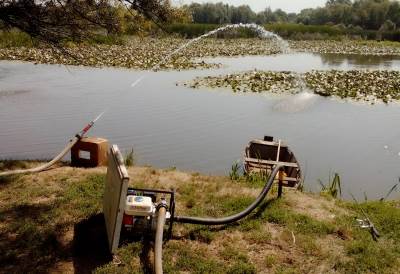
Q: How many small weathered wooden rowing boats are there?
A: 1